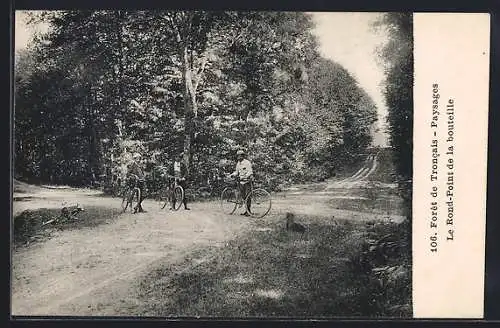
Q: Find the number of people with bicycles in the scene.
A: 3